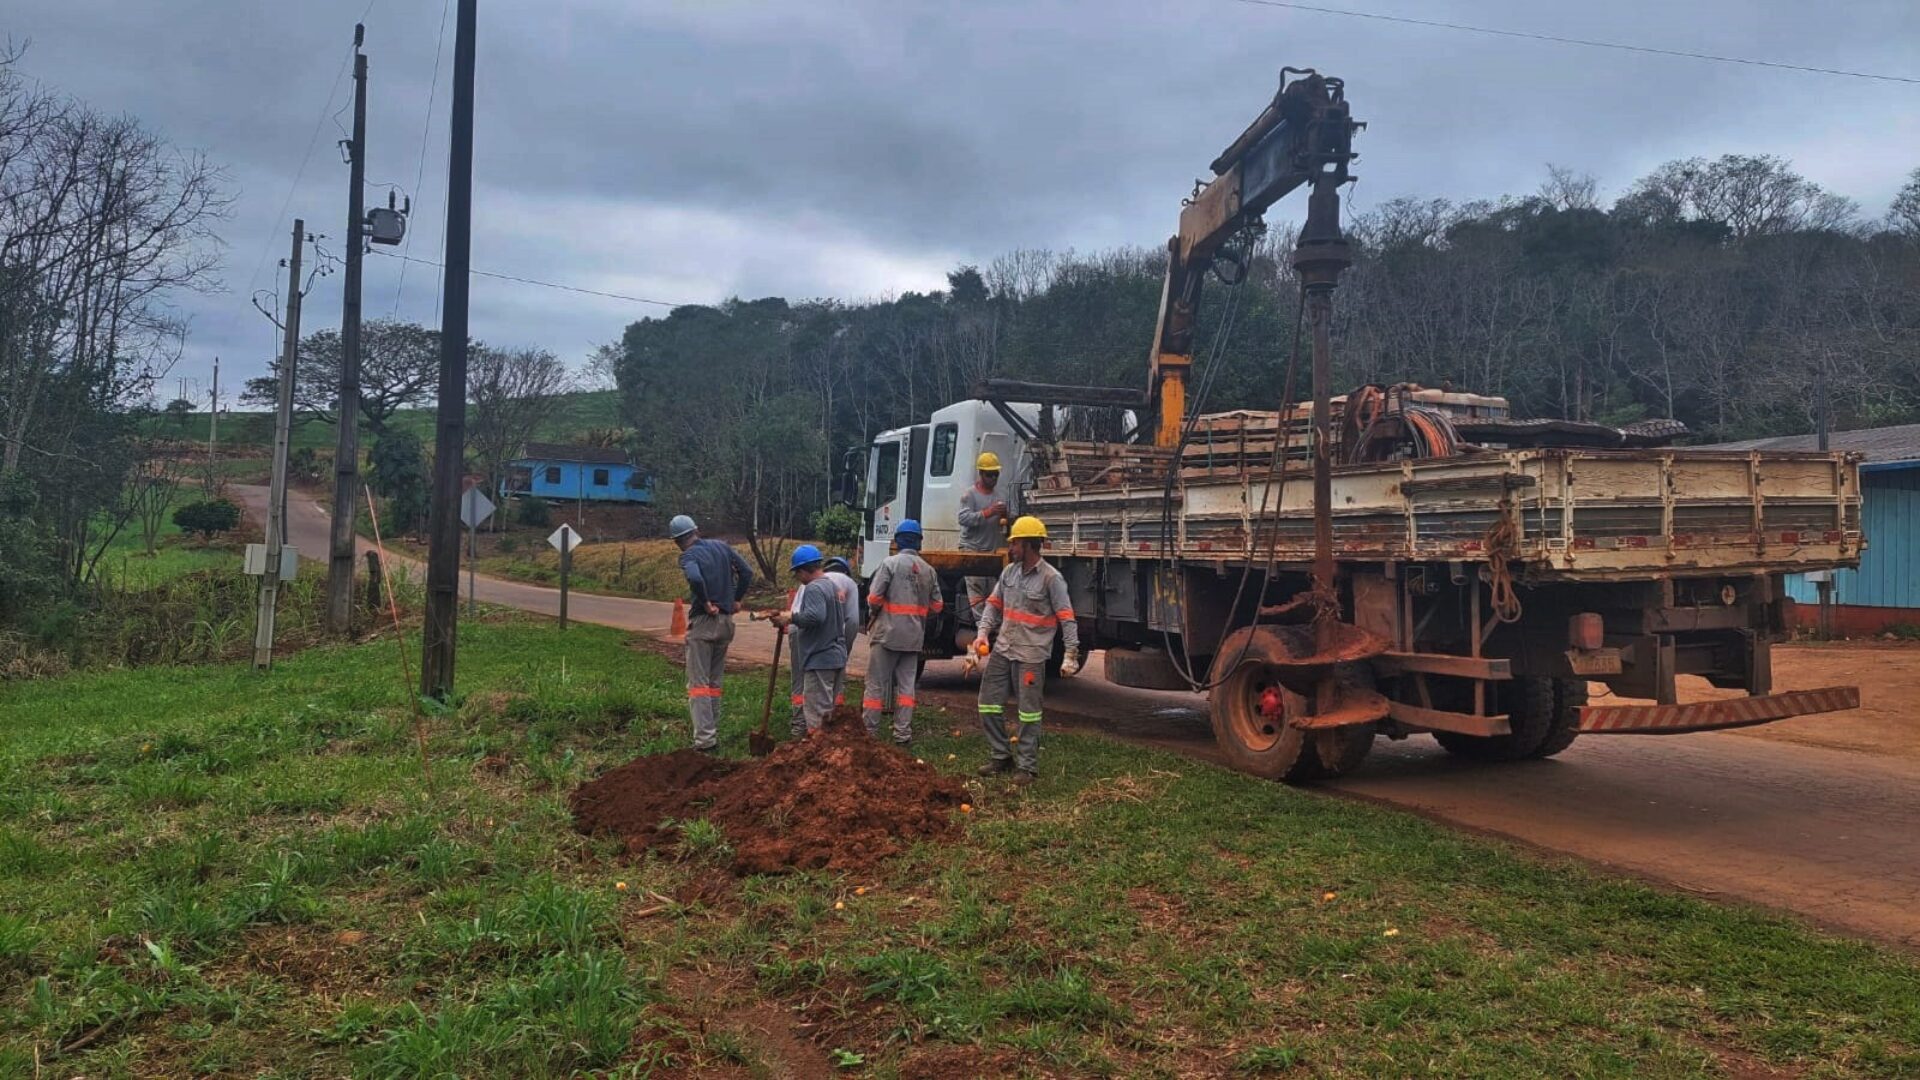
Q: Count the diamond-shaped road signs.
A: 2